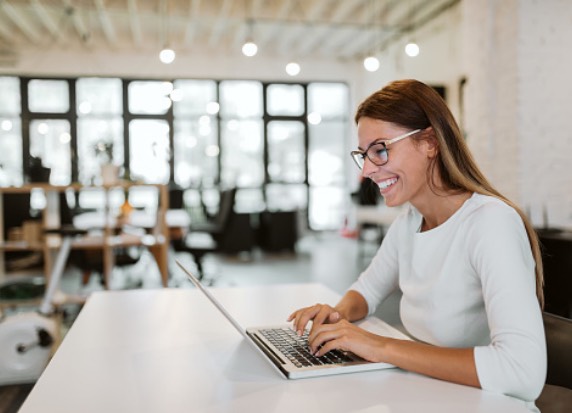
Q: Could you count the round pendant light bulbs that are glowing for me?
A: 5